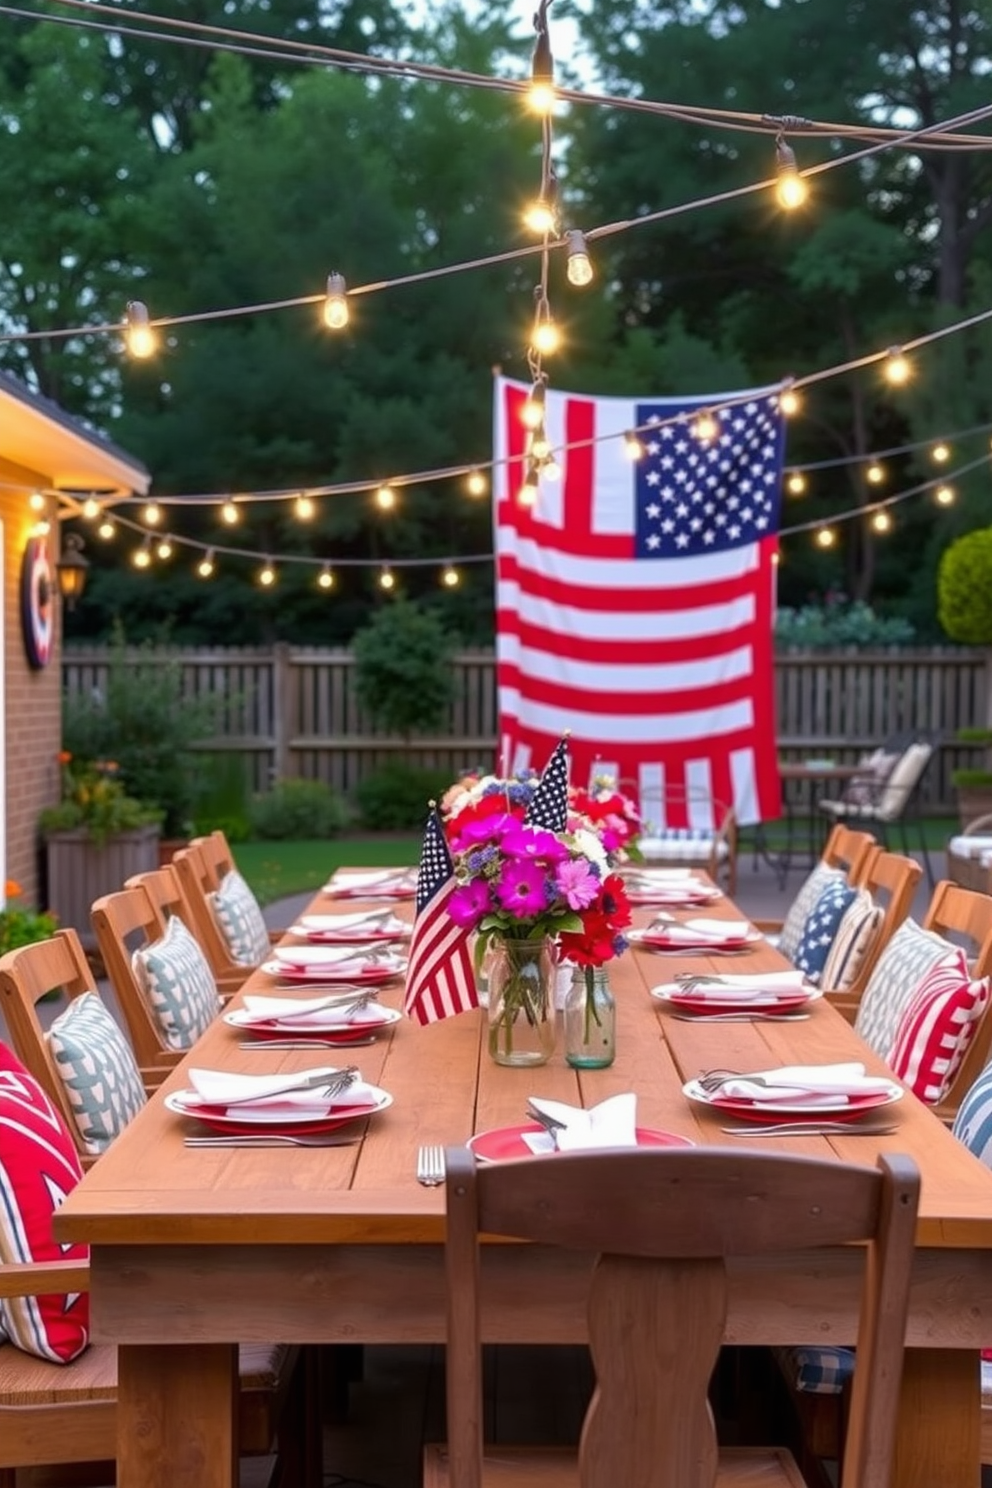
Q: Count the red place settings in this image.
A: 10